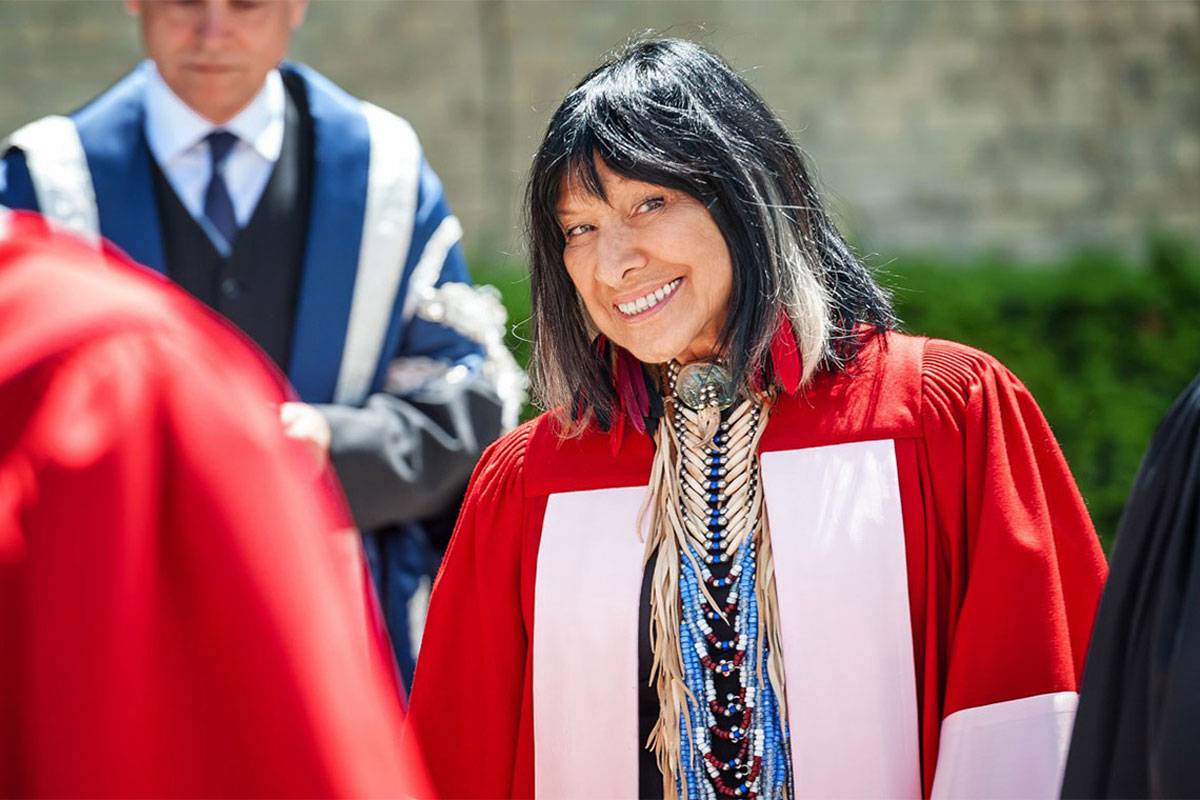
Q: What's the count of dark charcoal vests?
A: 1